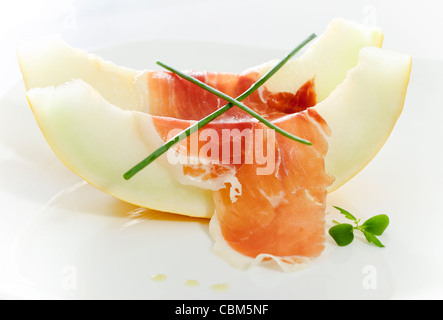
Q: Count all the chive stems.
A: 2